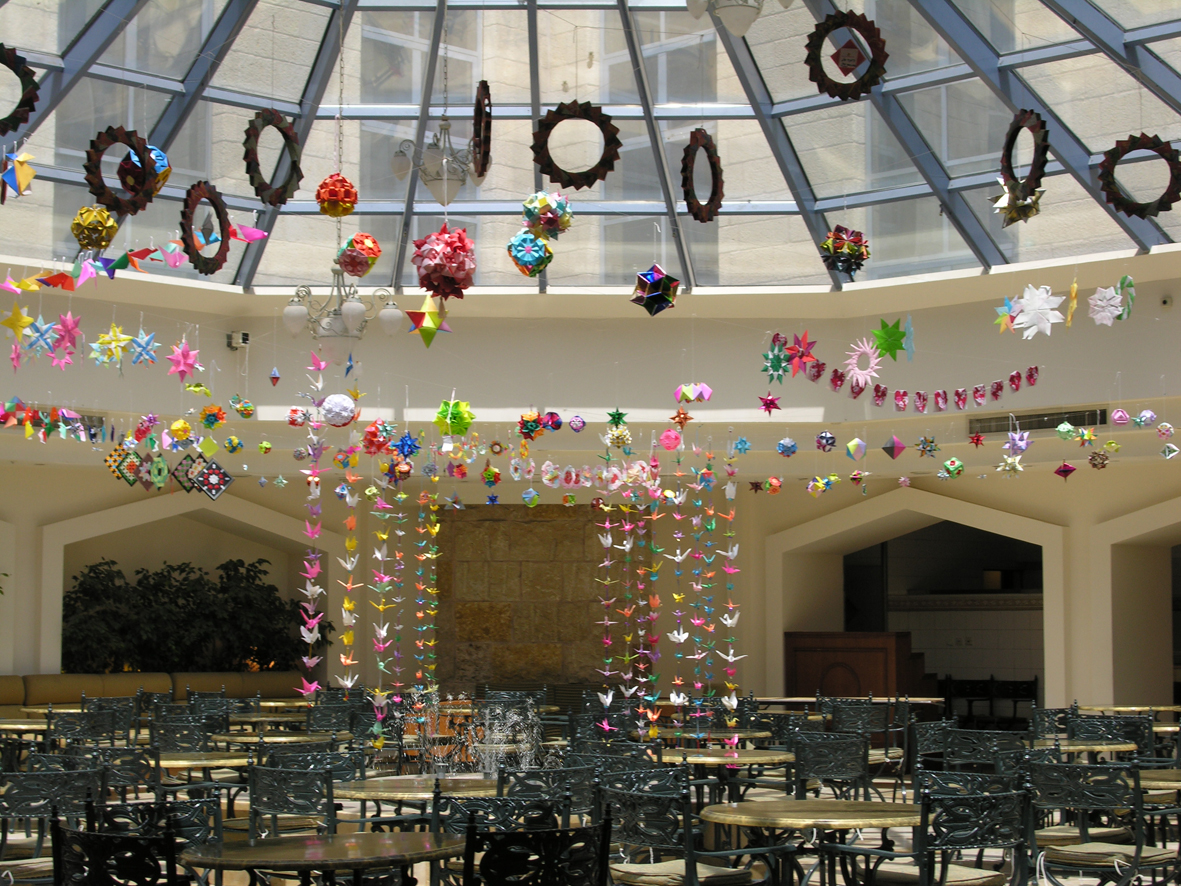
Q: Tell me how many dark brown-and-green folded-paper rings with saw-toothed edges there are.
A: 10